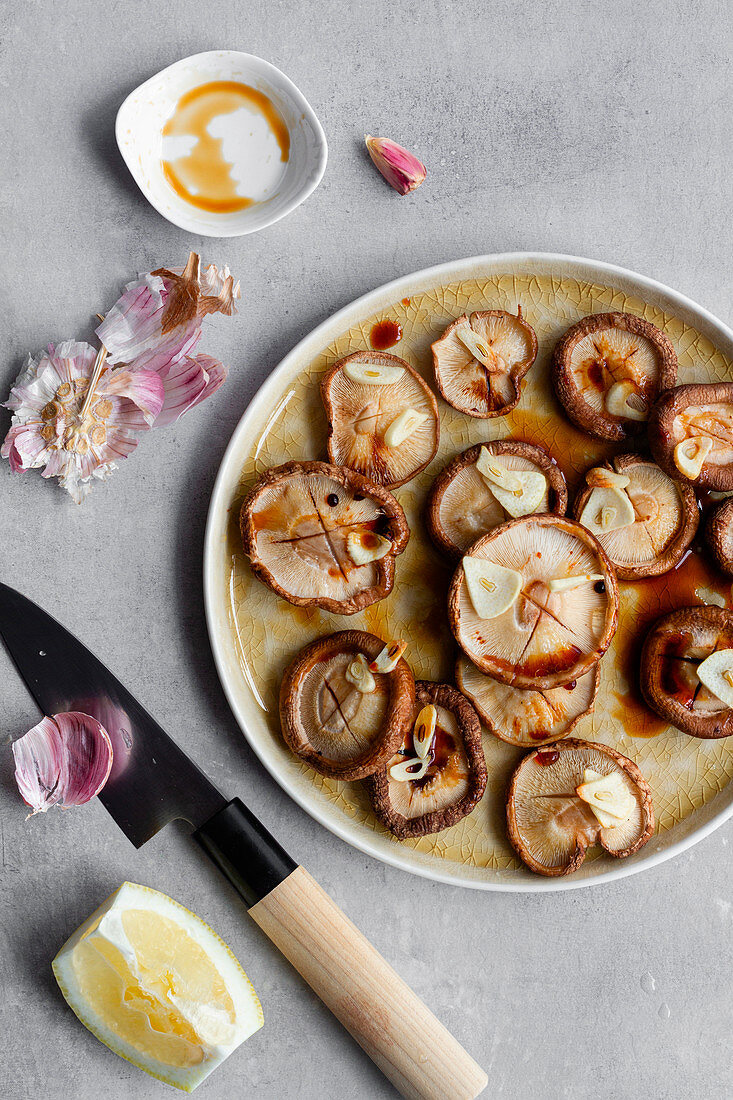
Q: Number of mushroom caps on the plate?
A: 14